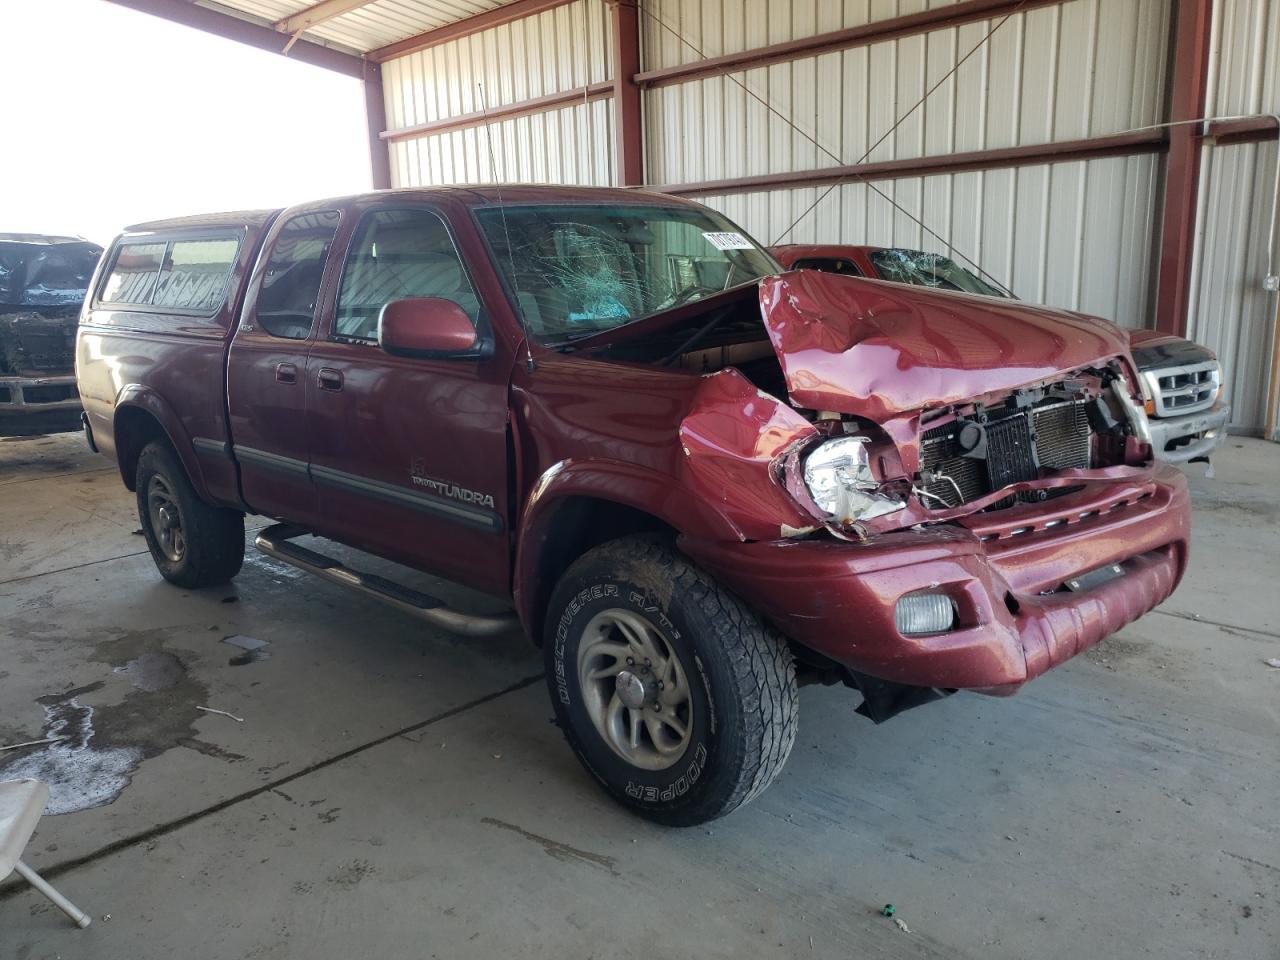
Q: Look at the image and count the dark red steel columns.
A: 3